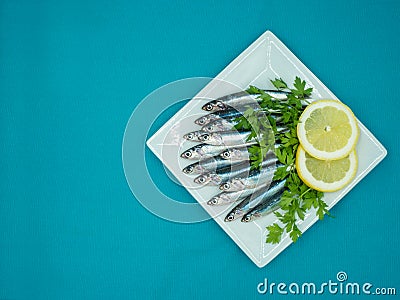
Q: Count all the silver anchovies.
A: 13